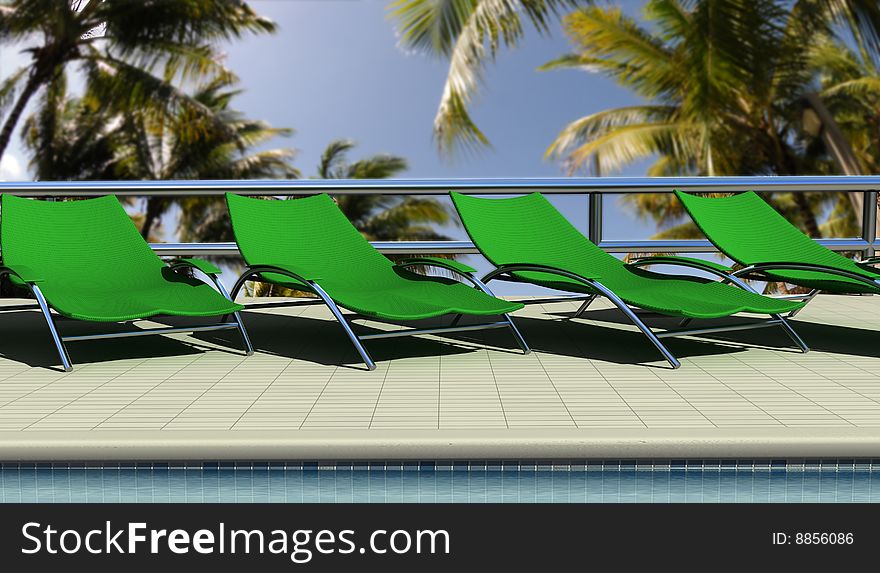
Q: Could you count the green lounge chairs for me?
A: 4